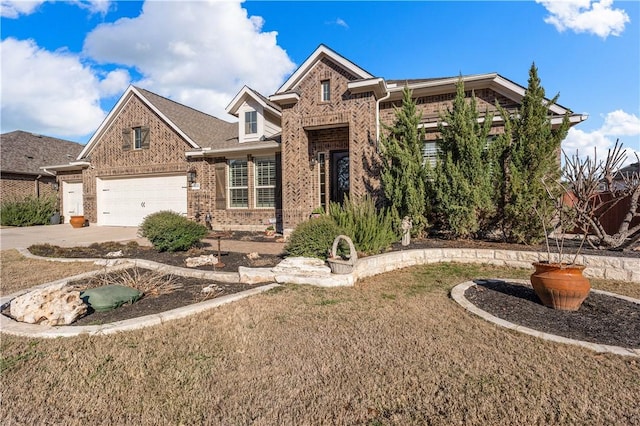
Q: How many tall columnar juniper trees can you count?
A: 3